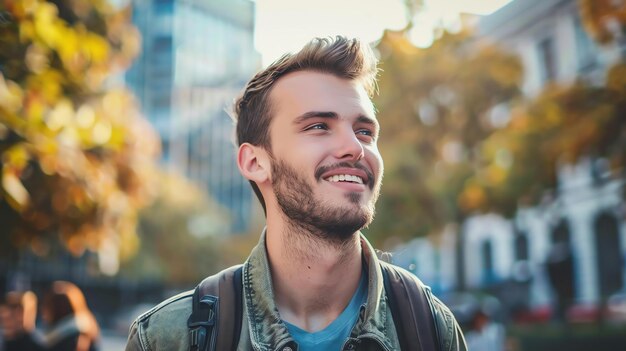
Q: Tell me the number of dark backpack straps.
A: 2